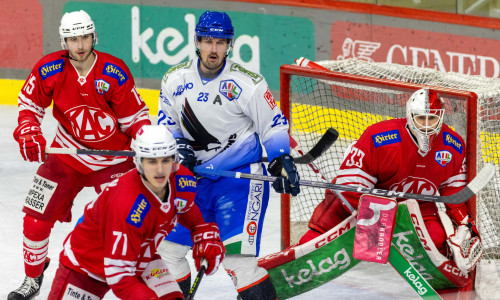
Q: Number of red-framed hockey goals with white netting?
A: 1